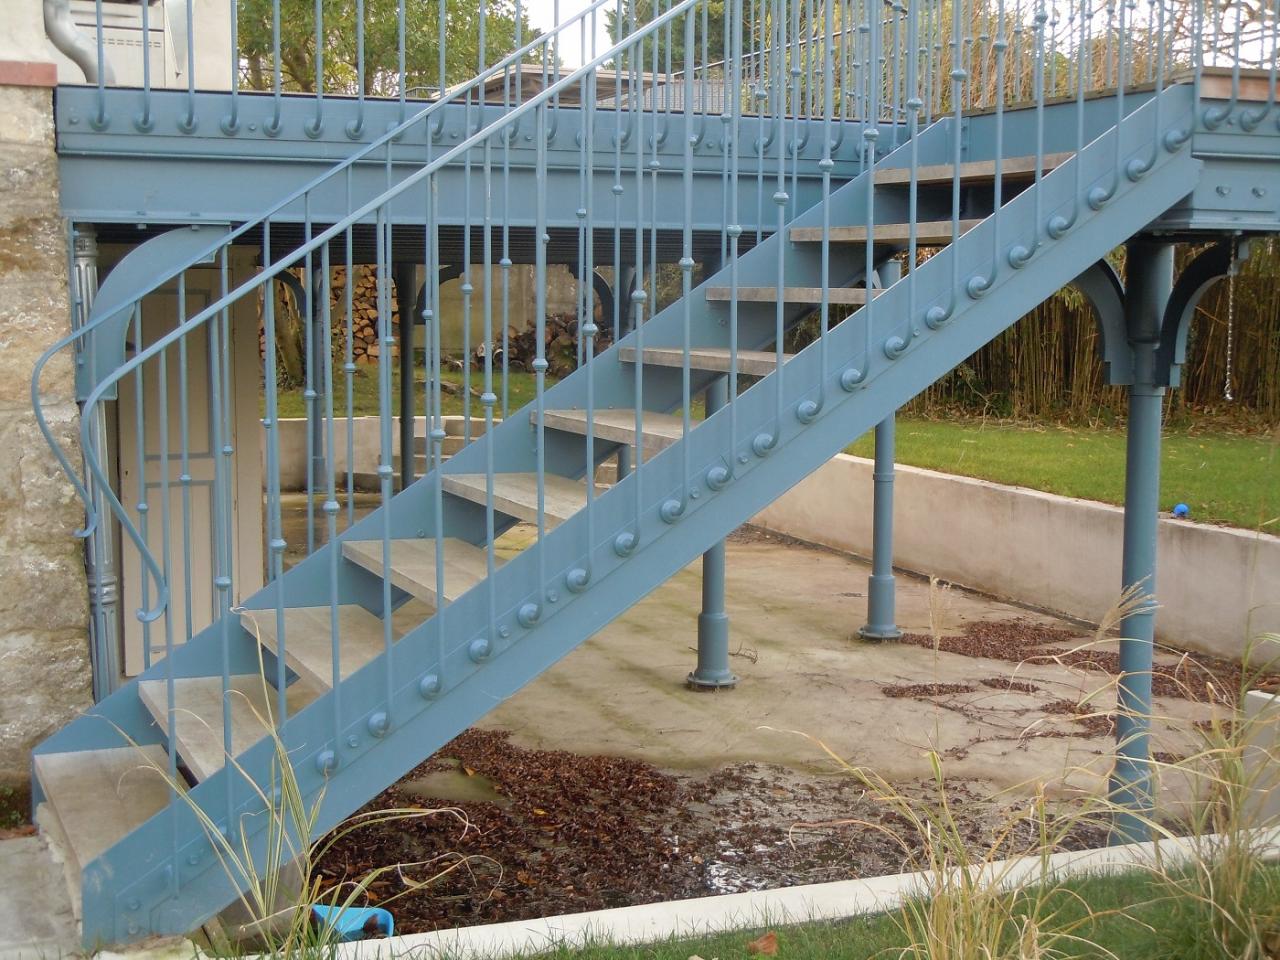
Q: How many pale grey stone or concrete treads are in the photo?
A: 10